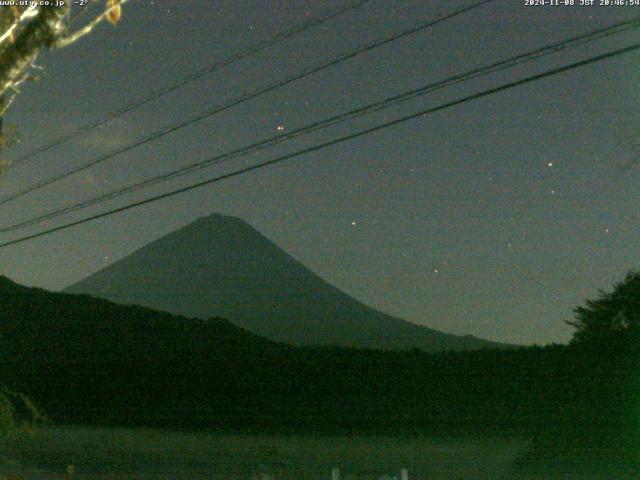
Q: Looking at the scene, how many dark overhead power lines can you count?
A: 5